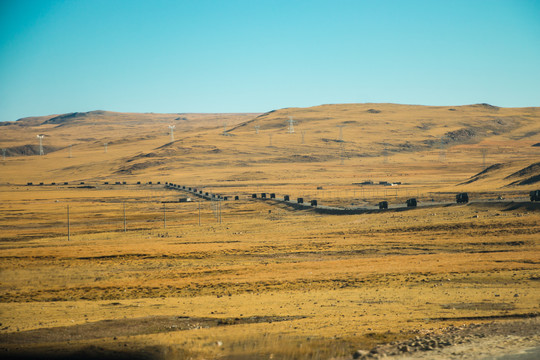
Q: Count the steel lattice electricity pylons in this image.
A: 15